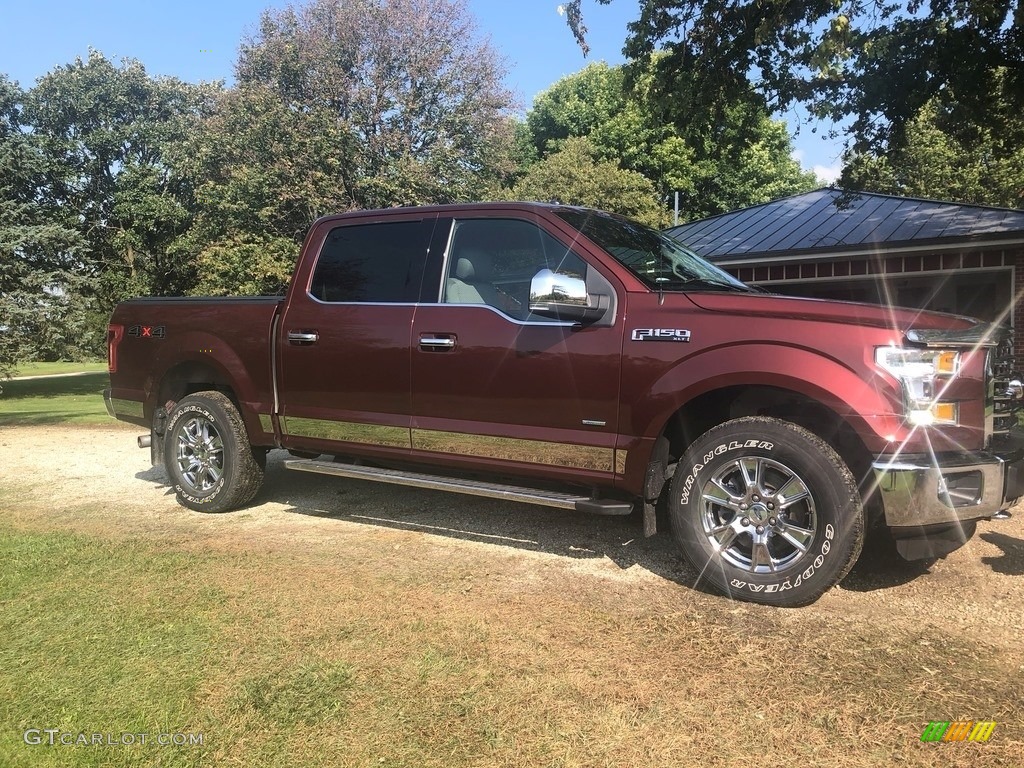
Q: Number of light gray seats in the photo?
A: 1